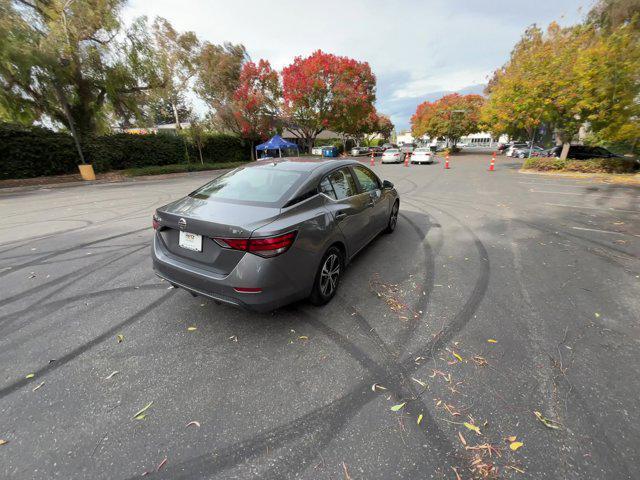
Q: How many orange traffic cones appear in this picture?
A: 4